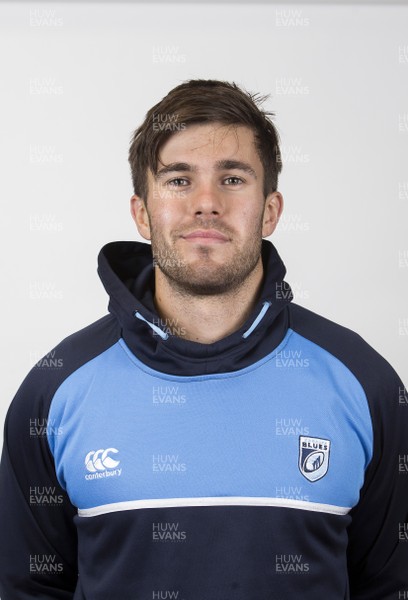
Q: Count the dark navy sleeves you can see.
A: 2